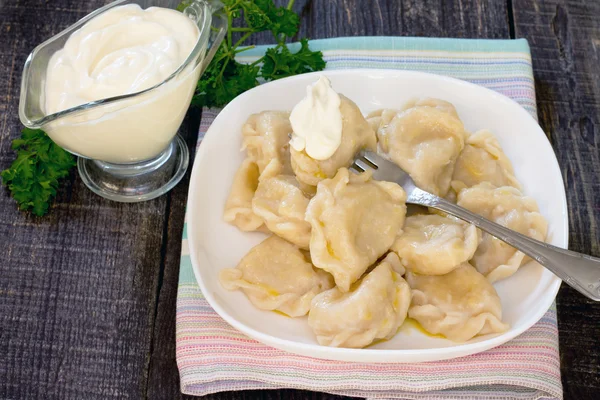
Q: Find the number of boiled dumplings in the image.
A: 13